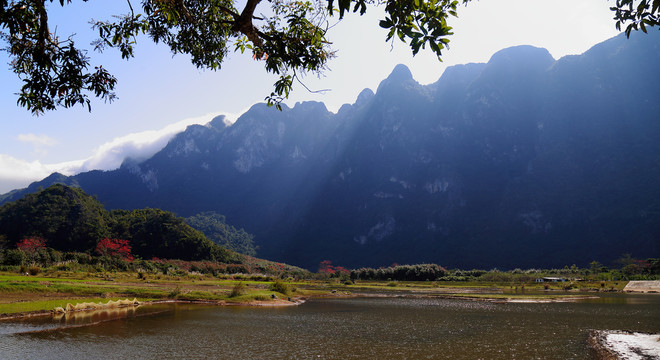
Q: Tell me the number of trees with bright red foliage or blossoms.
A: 3